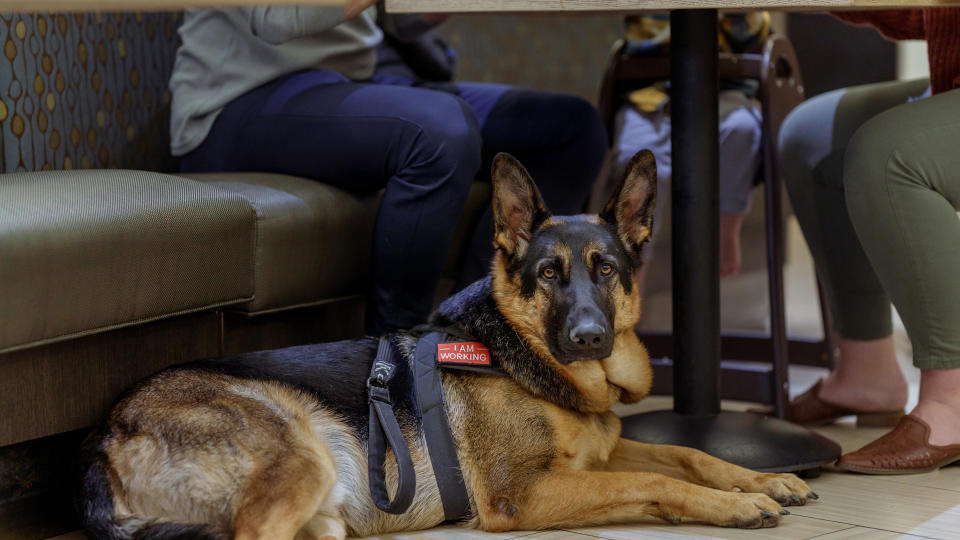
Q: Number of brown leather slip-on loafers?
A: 2